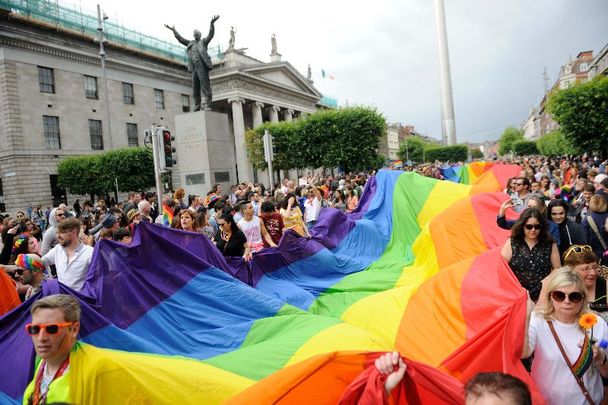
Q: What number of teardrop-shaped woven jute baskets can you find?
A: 0